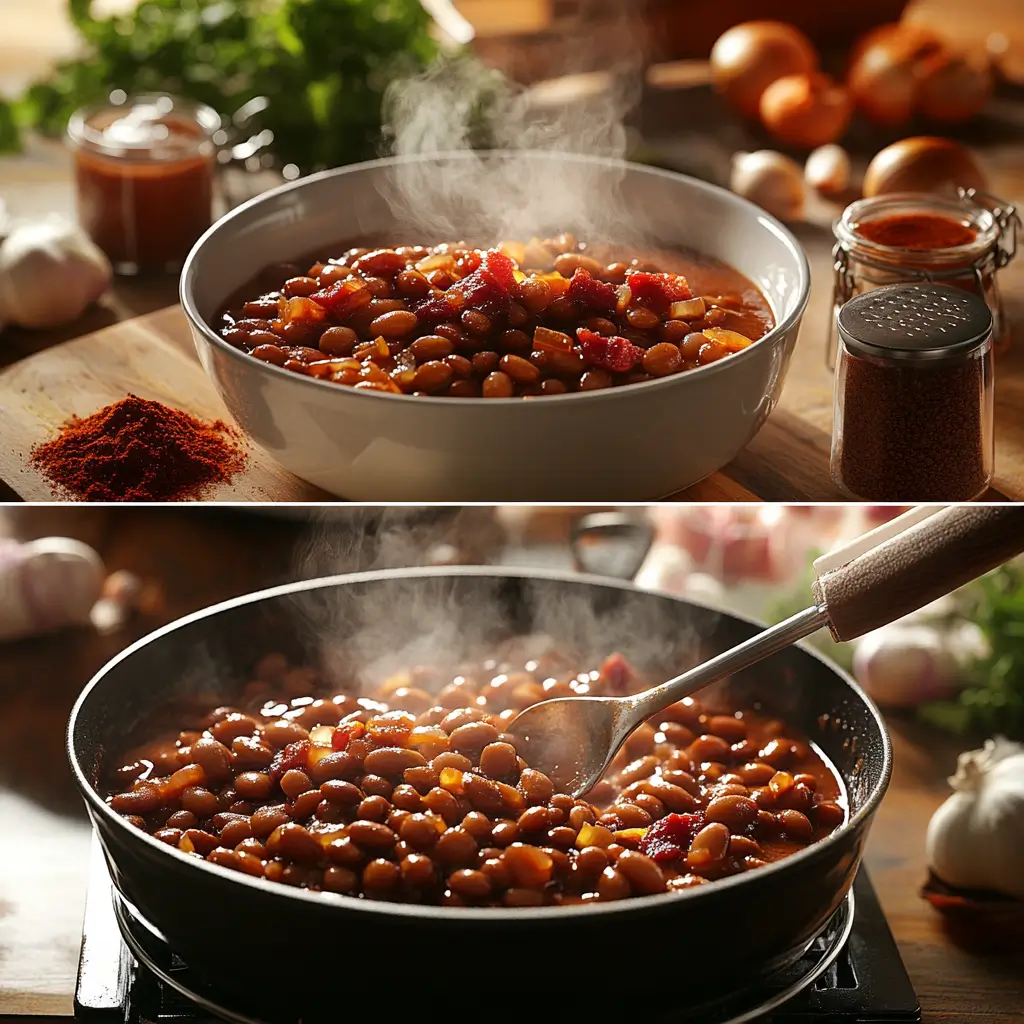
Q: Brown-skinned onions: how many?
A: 5